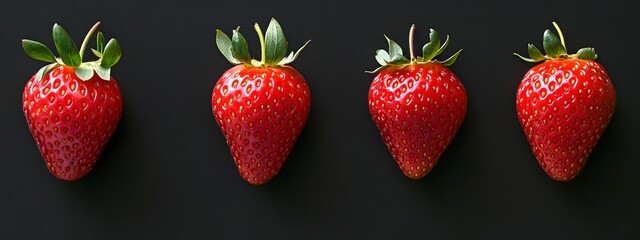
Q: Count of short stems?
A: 4